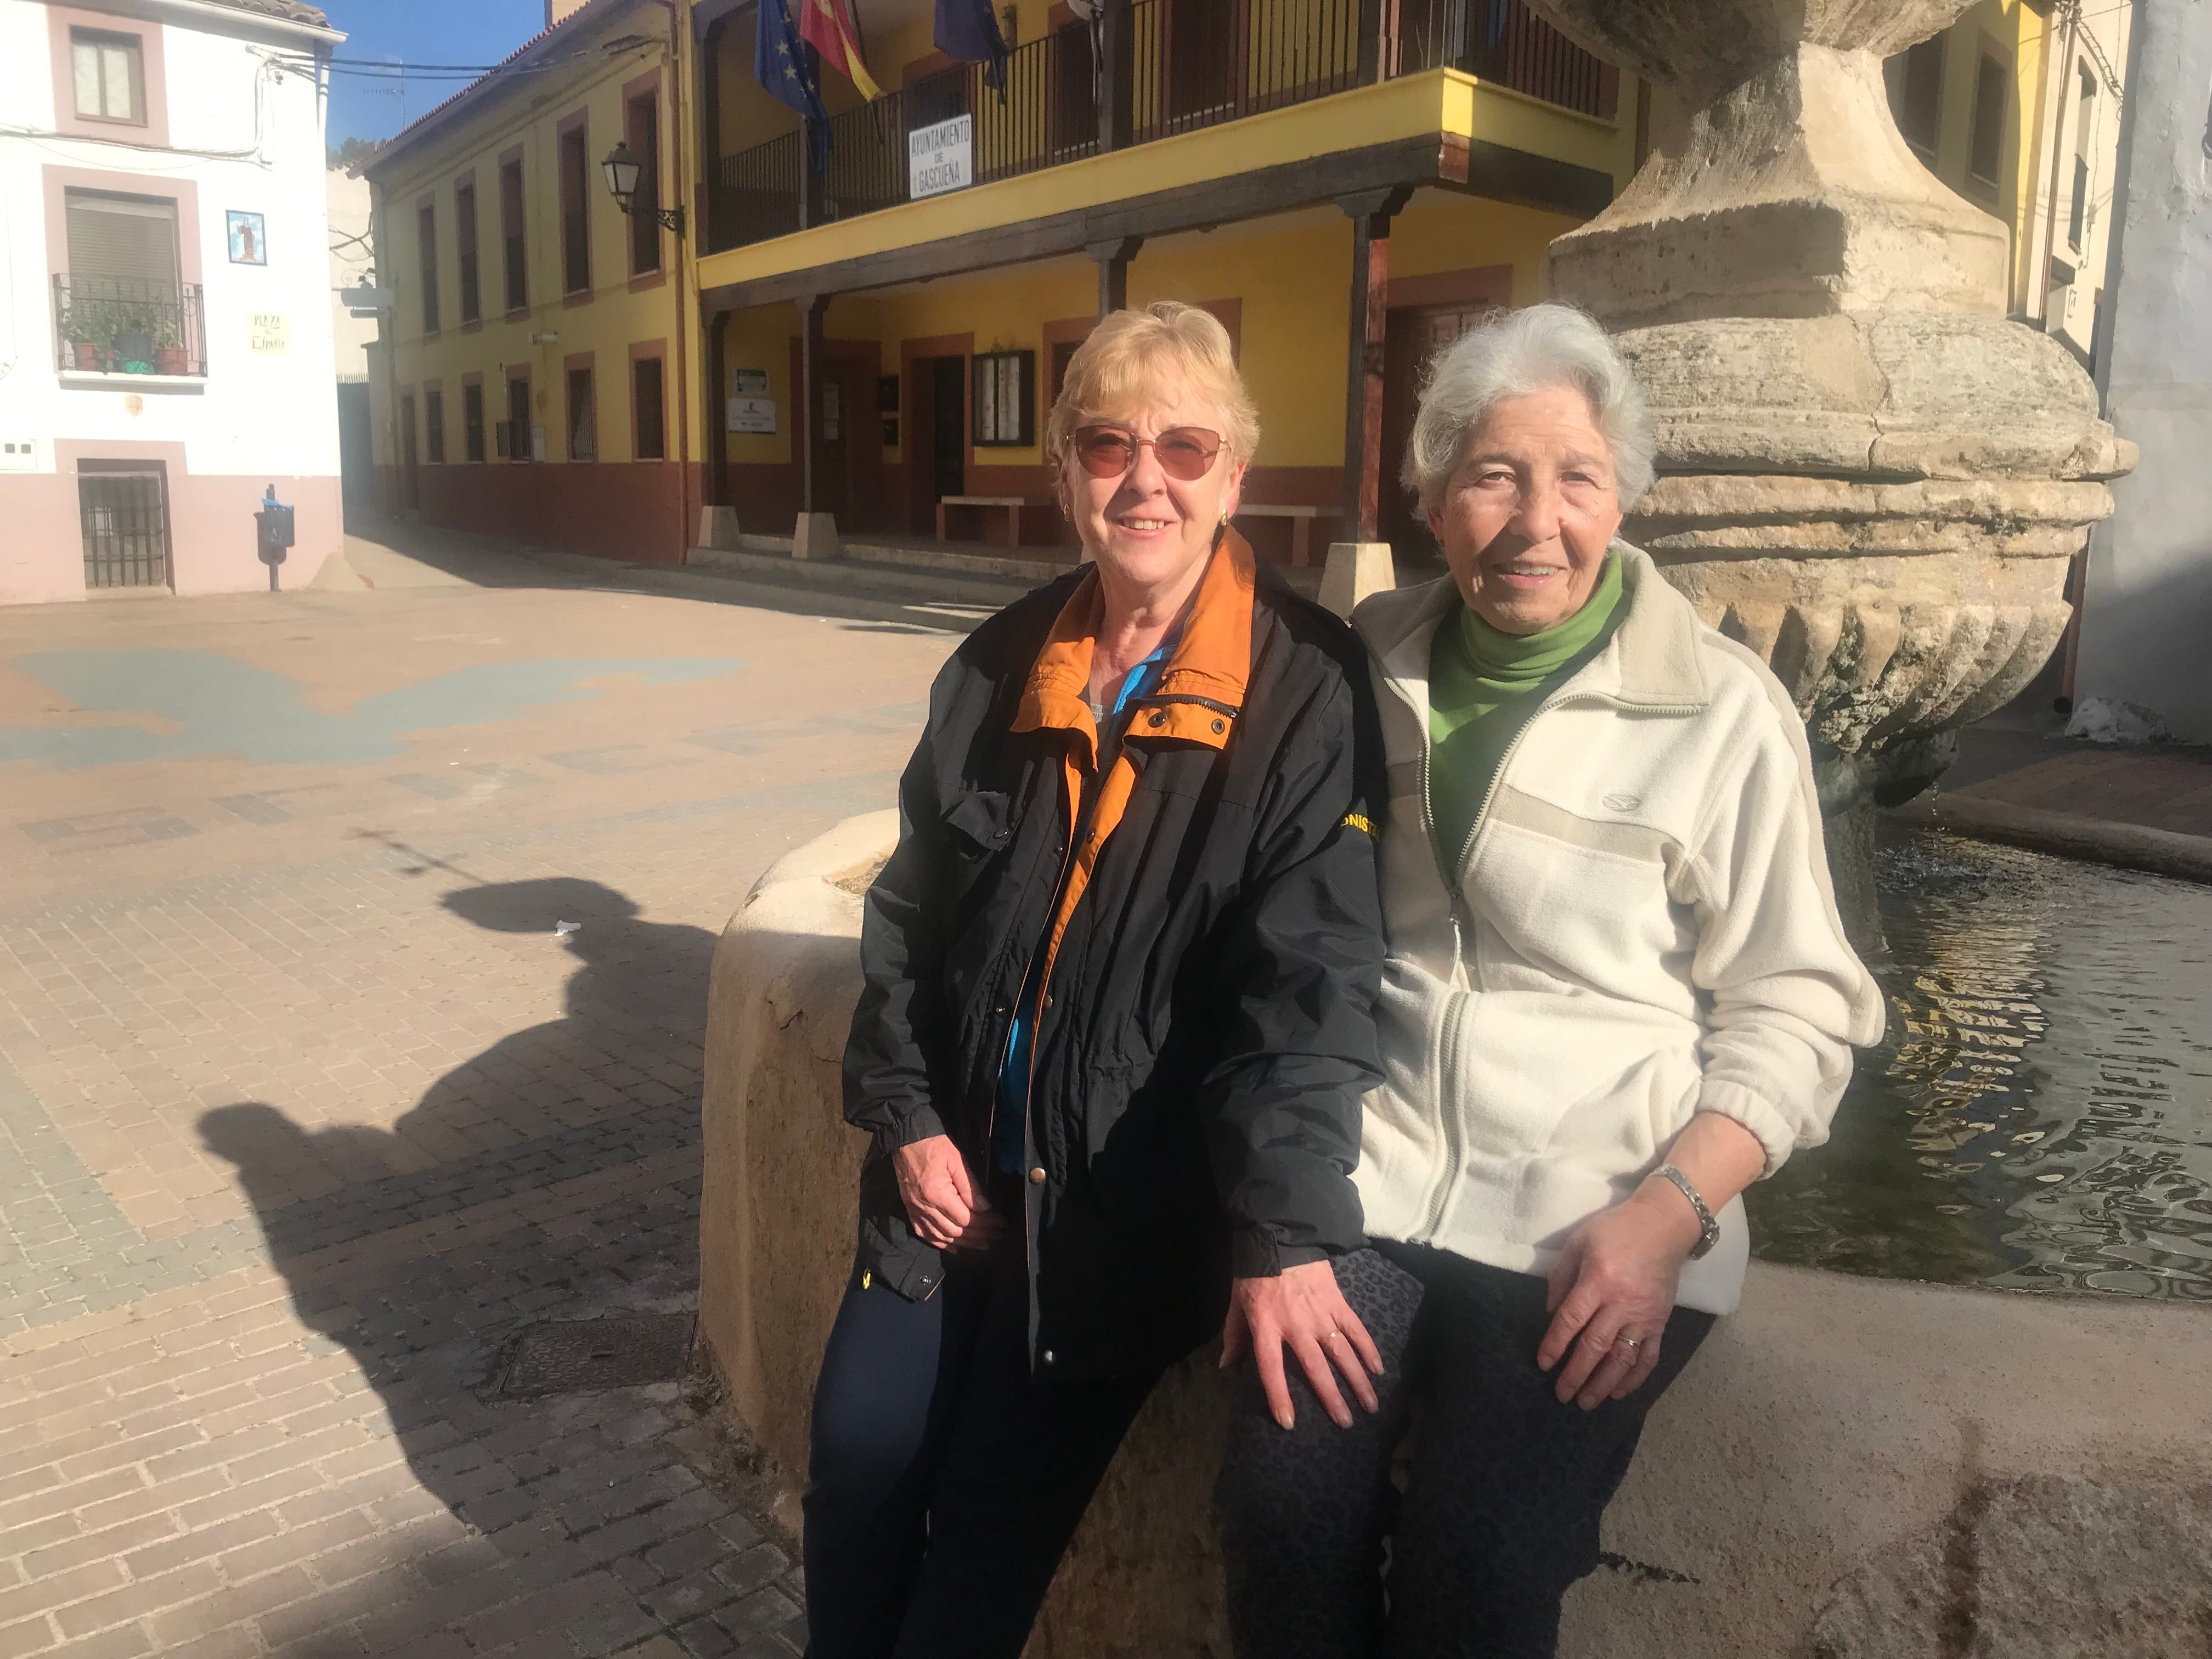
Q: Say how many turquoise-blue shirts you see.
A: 1